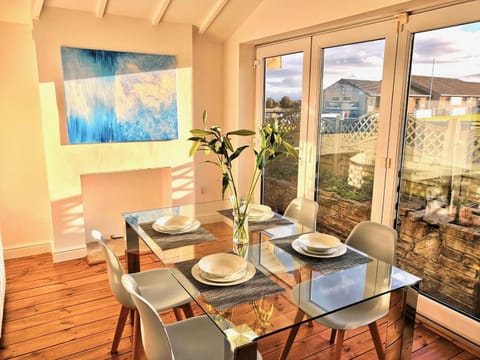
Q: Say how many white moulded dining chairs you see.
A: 4